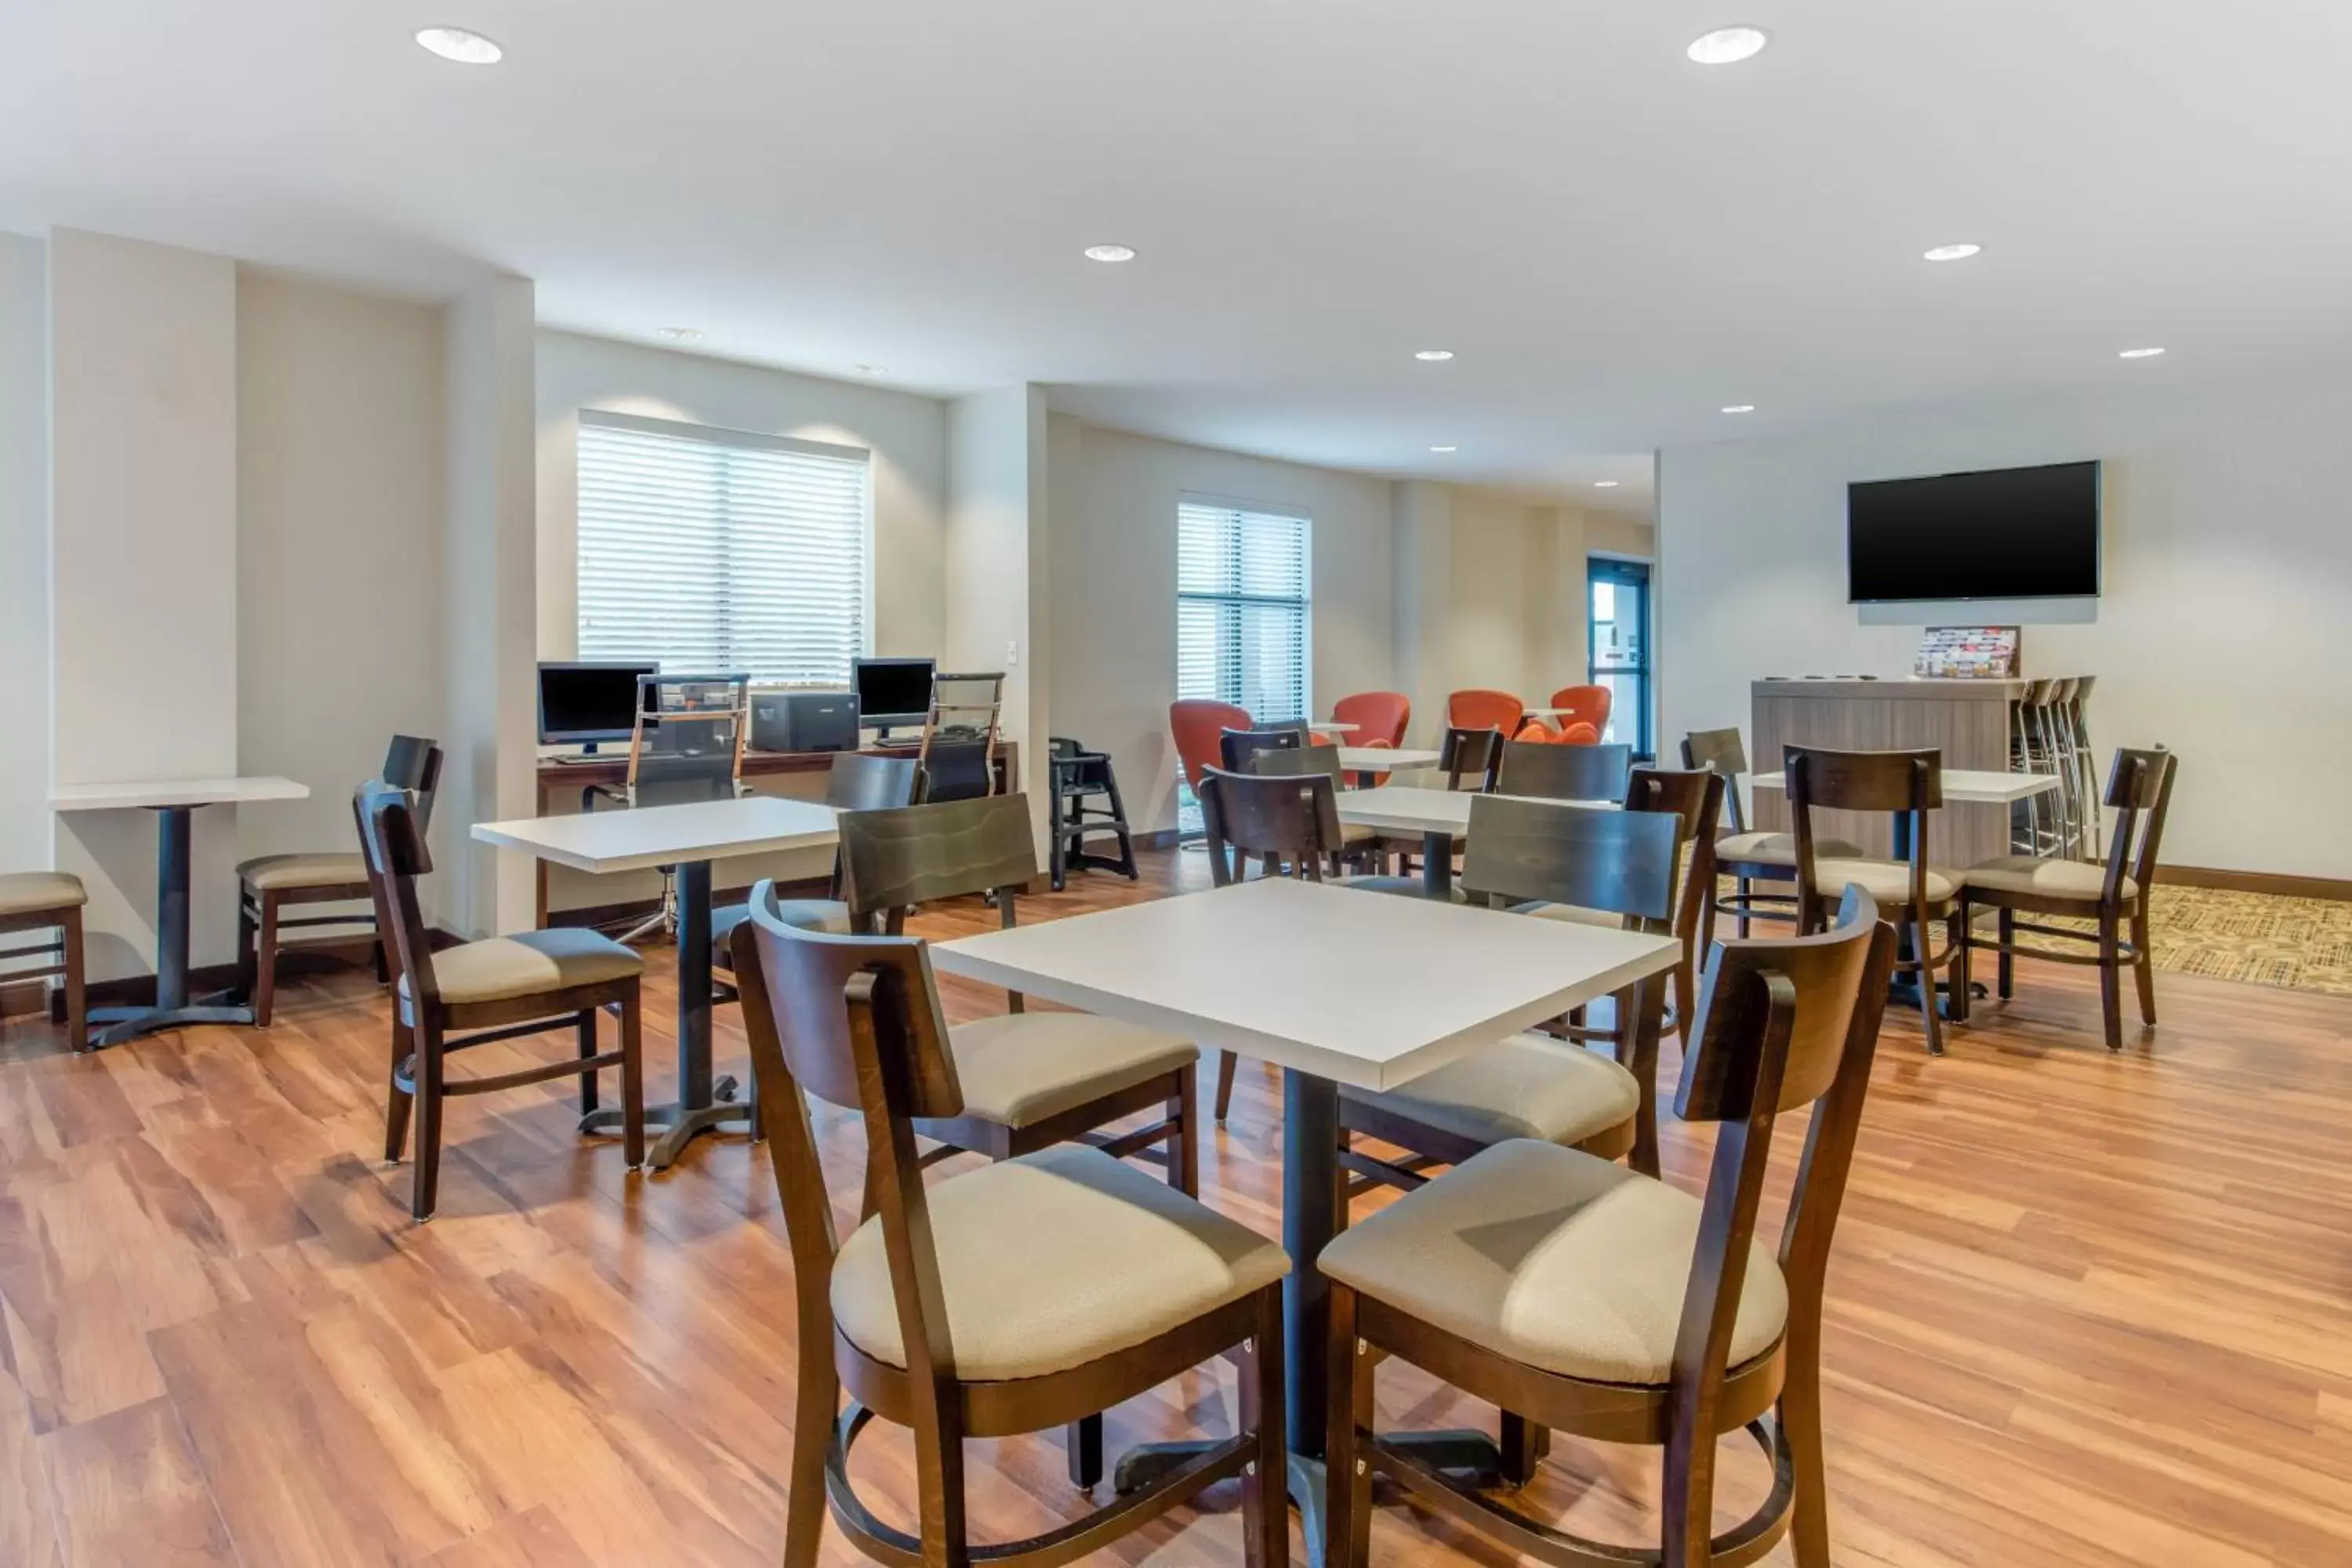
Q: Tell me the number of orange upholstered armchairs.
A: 4